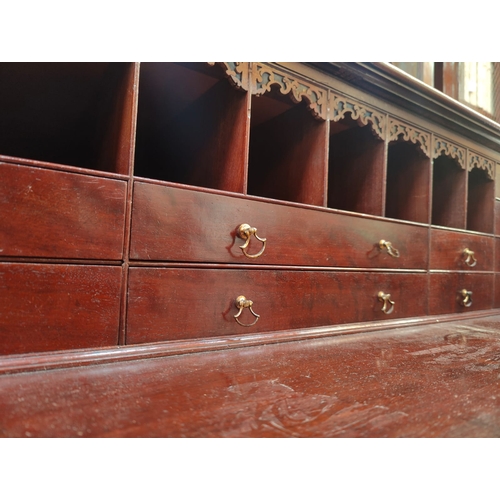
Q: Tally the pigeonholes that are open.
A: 7